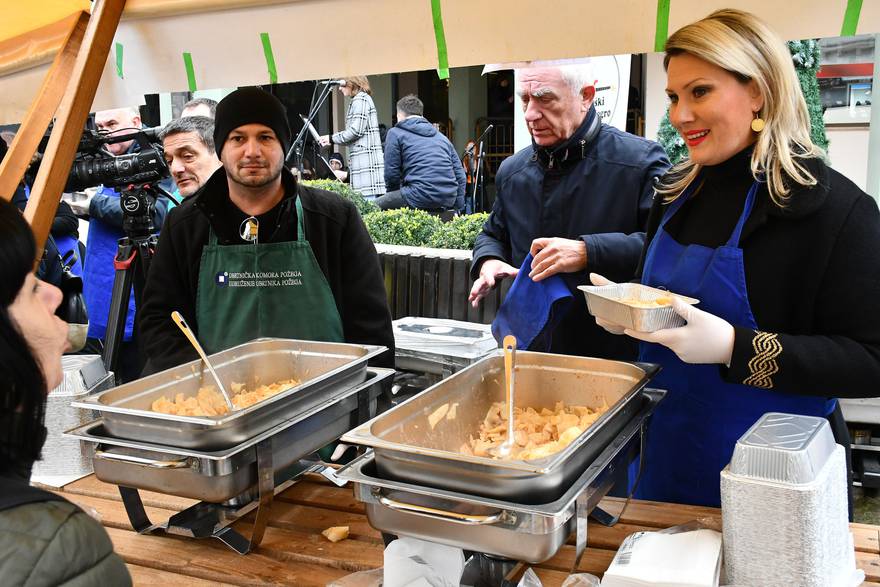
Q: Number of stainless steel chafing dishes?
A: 2